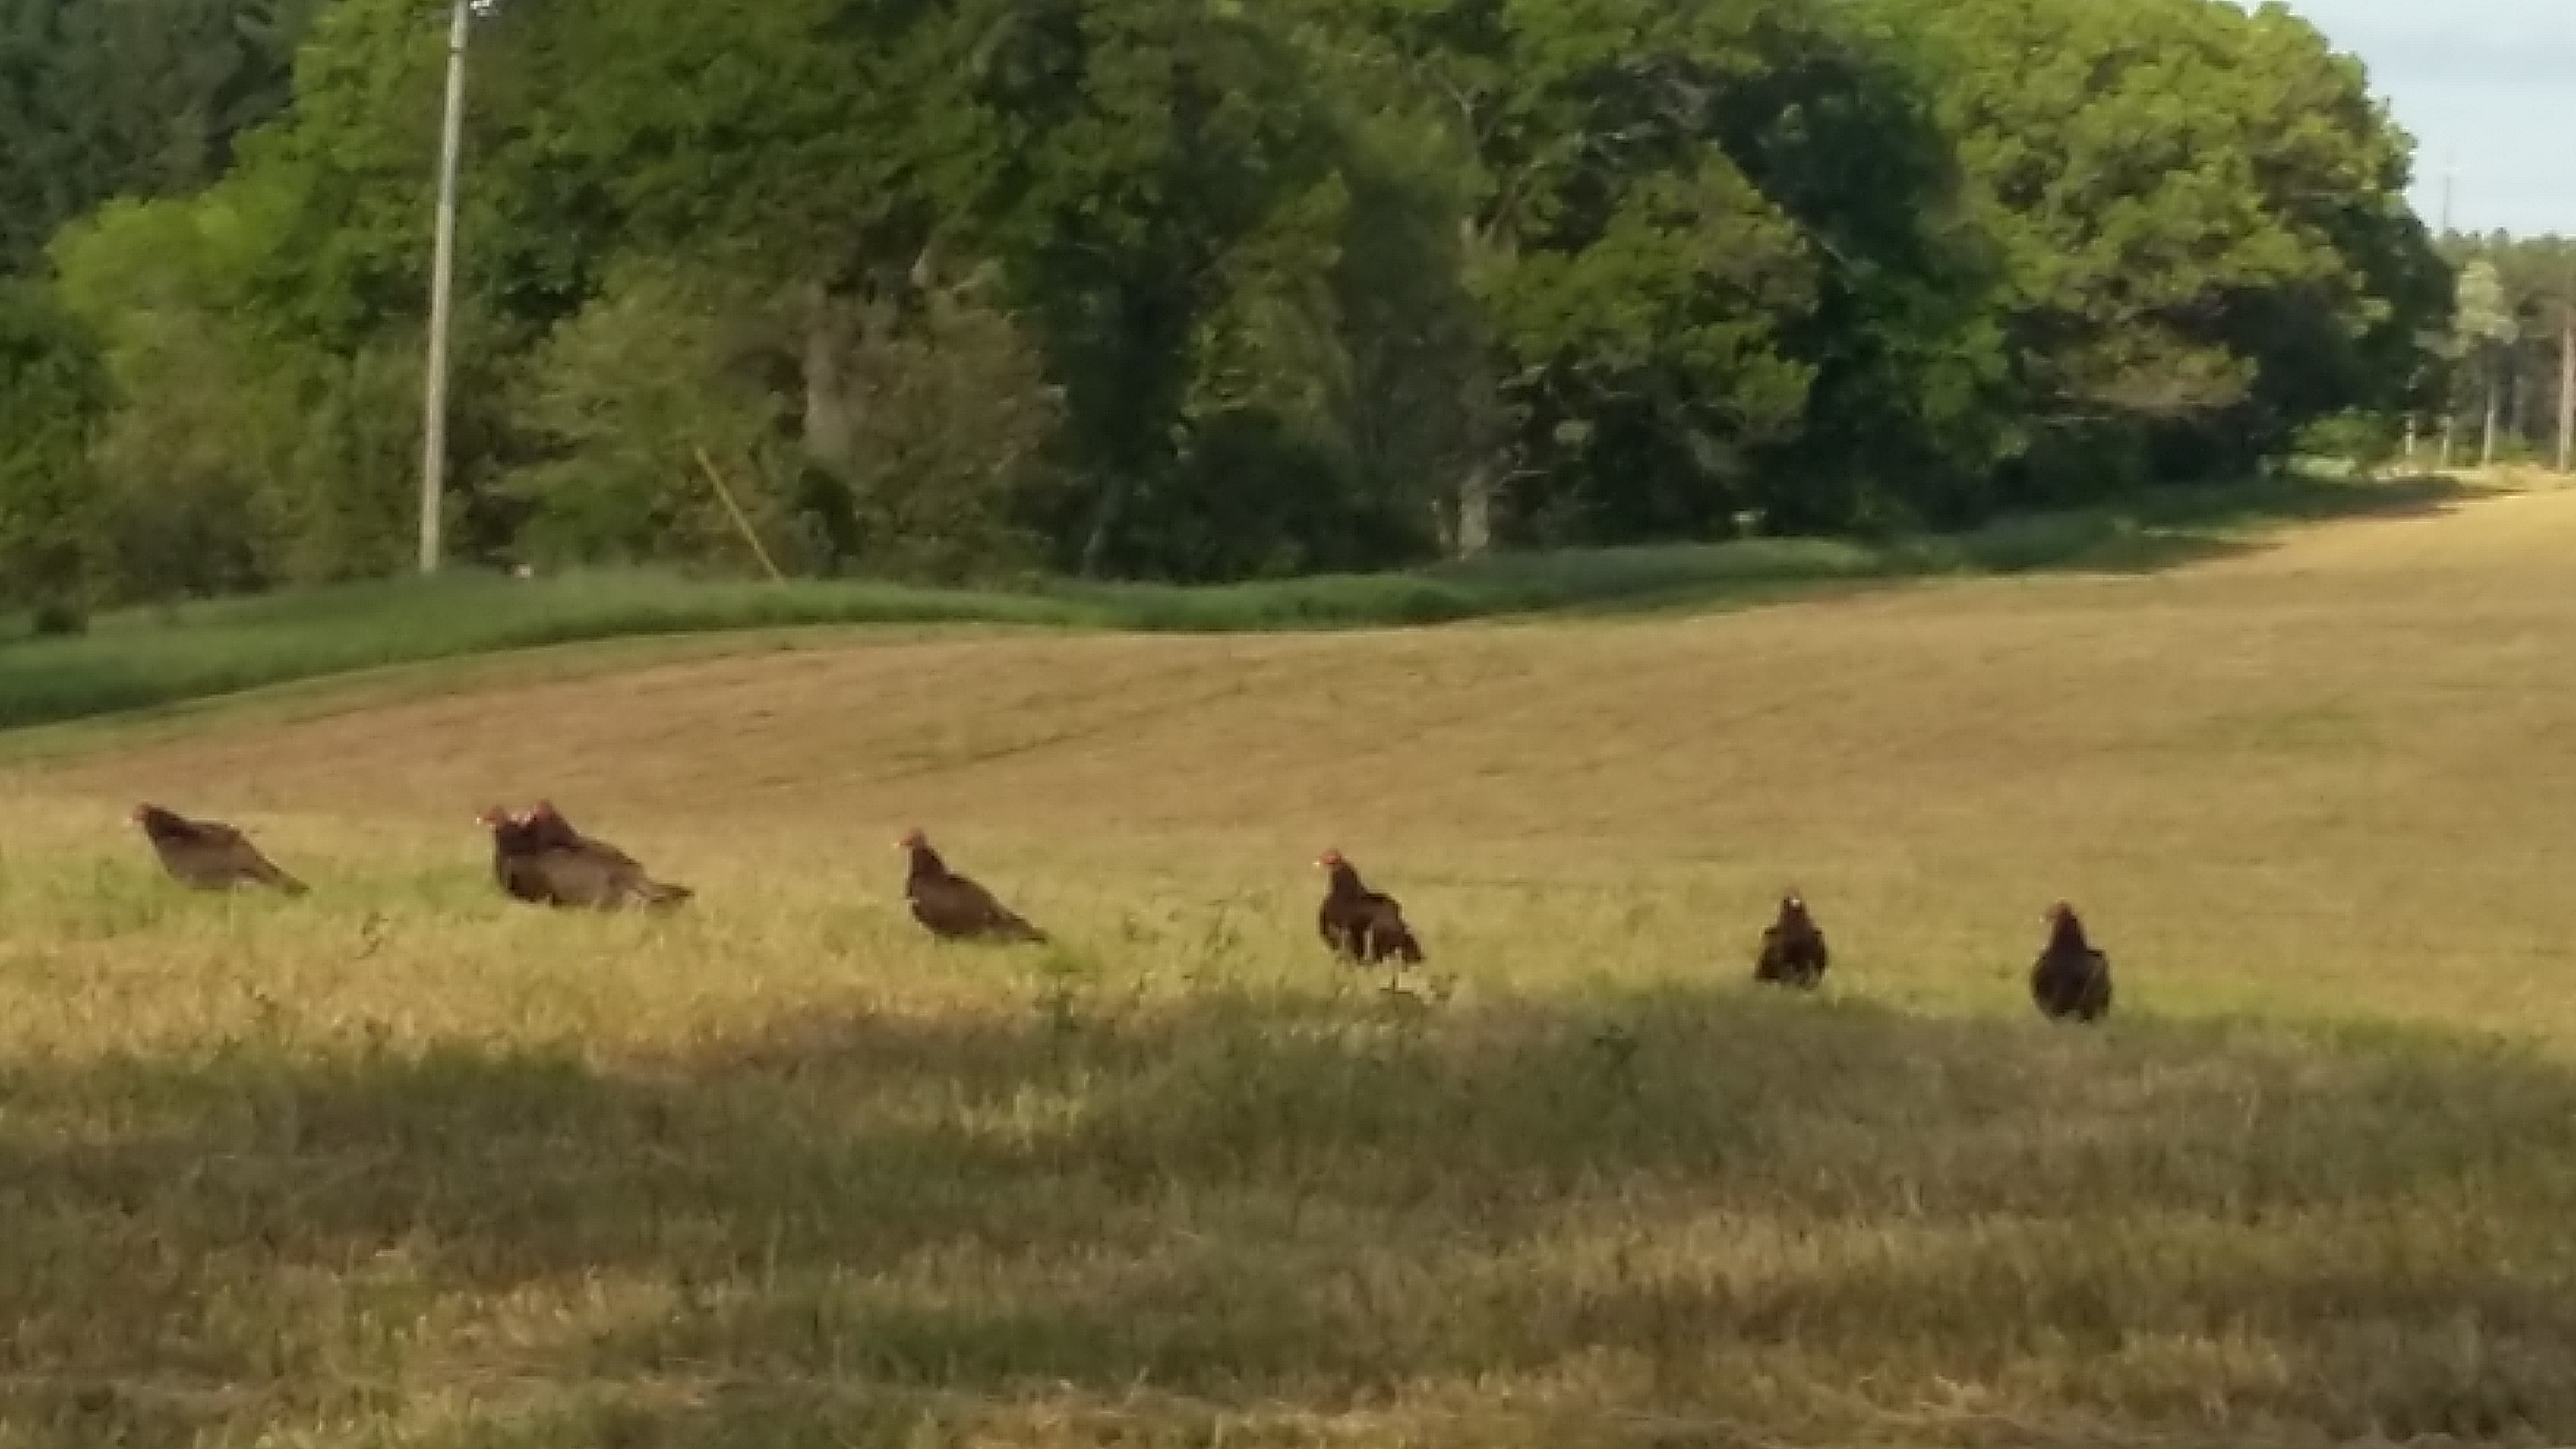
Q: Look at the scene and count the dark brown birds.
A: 7